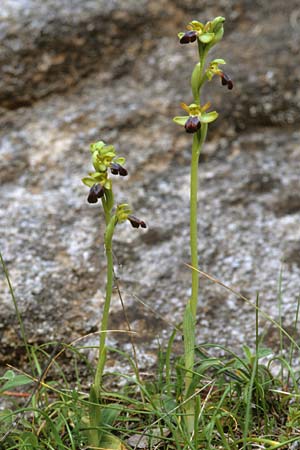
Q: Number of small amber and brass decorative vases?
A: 0